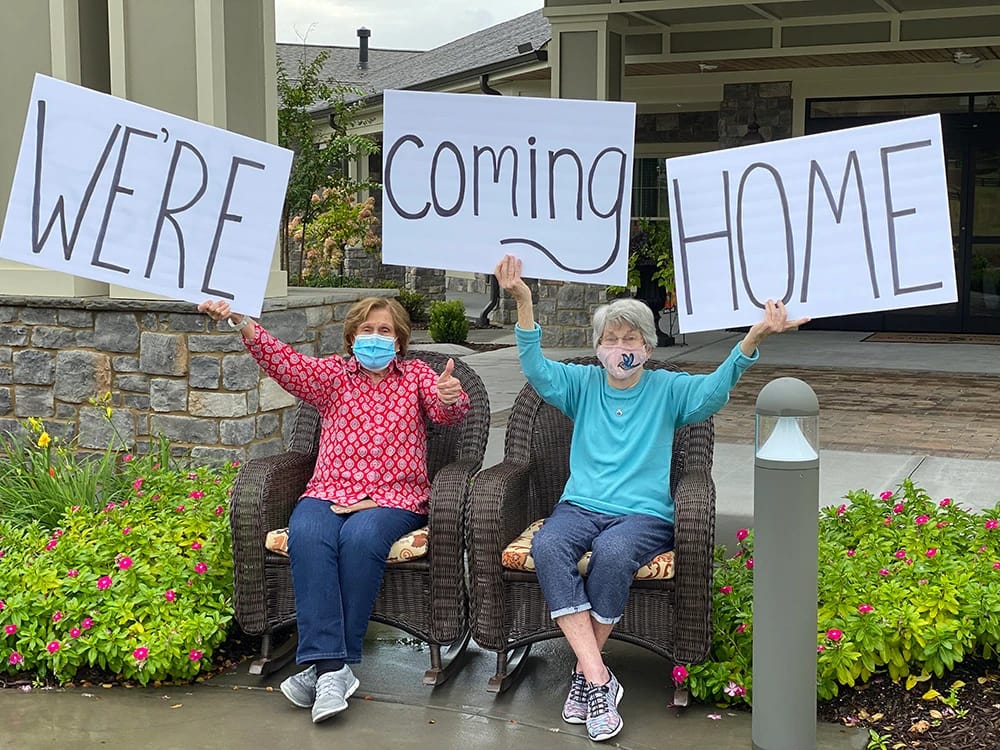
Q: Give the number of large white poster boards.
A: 3